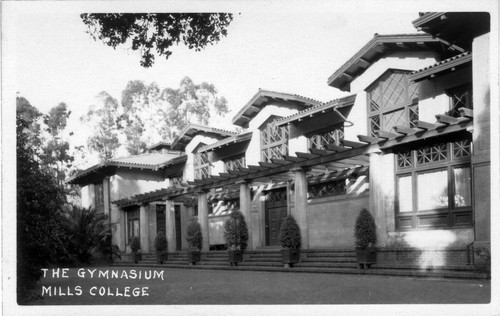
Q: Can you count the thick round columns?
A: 6